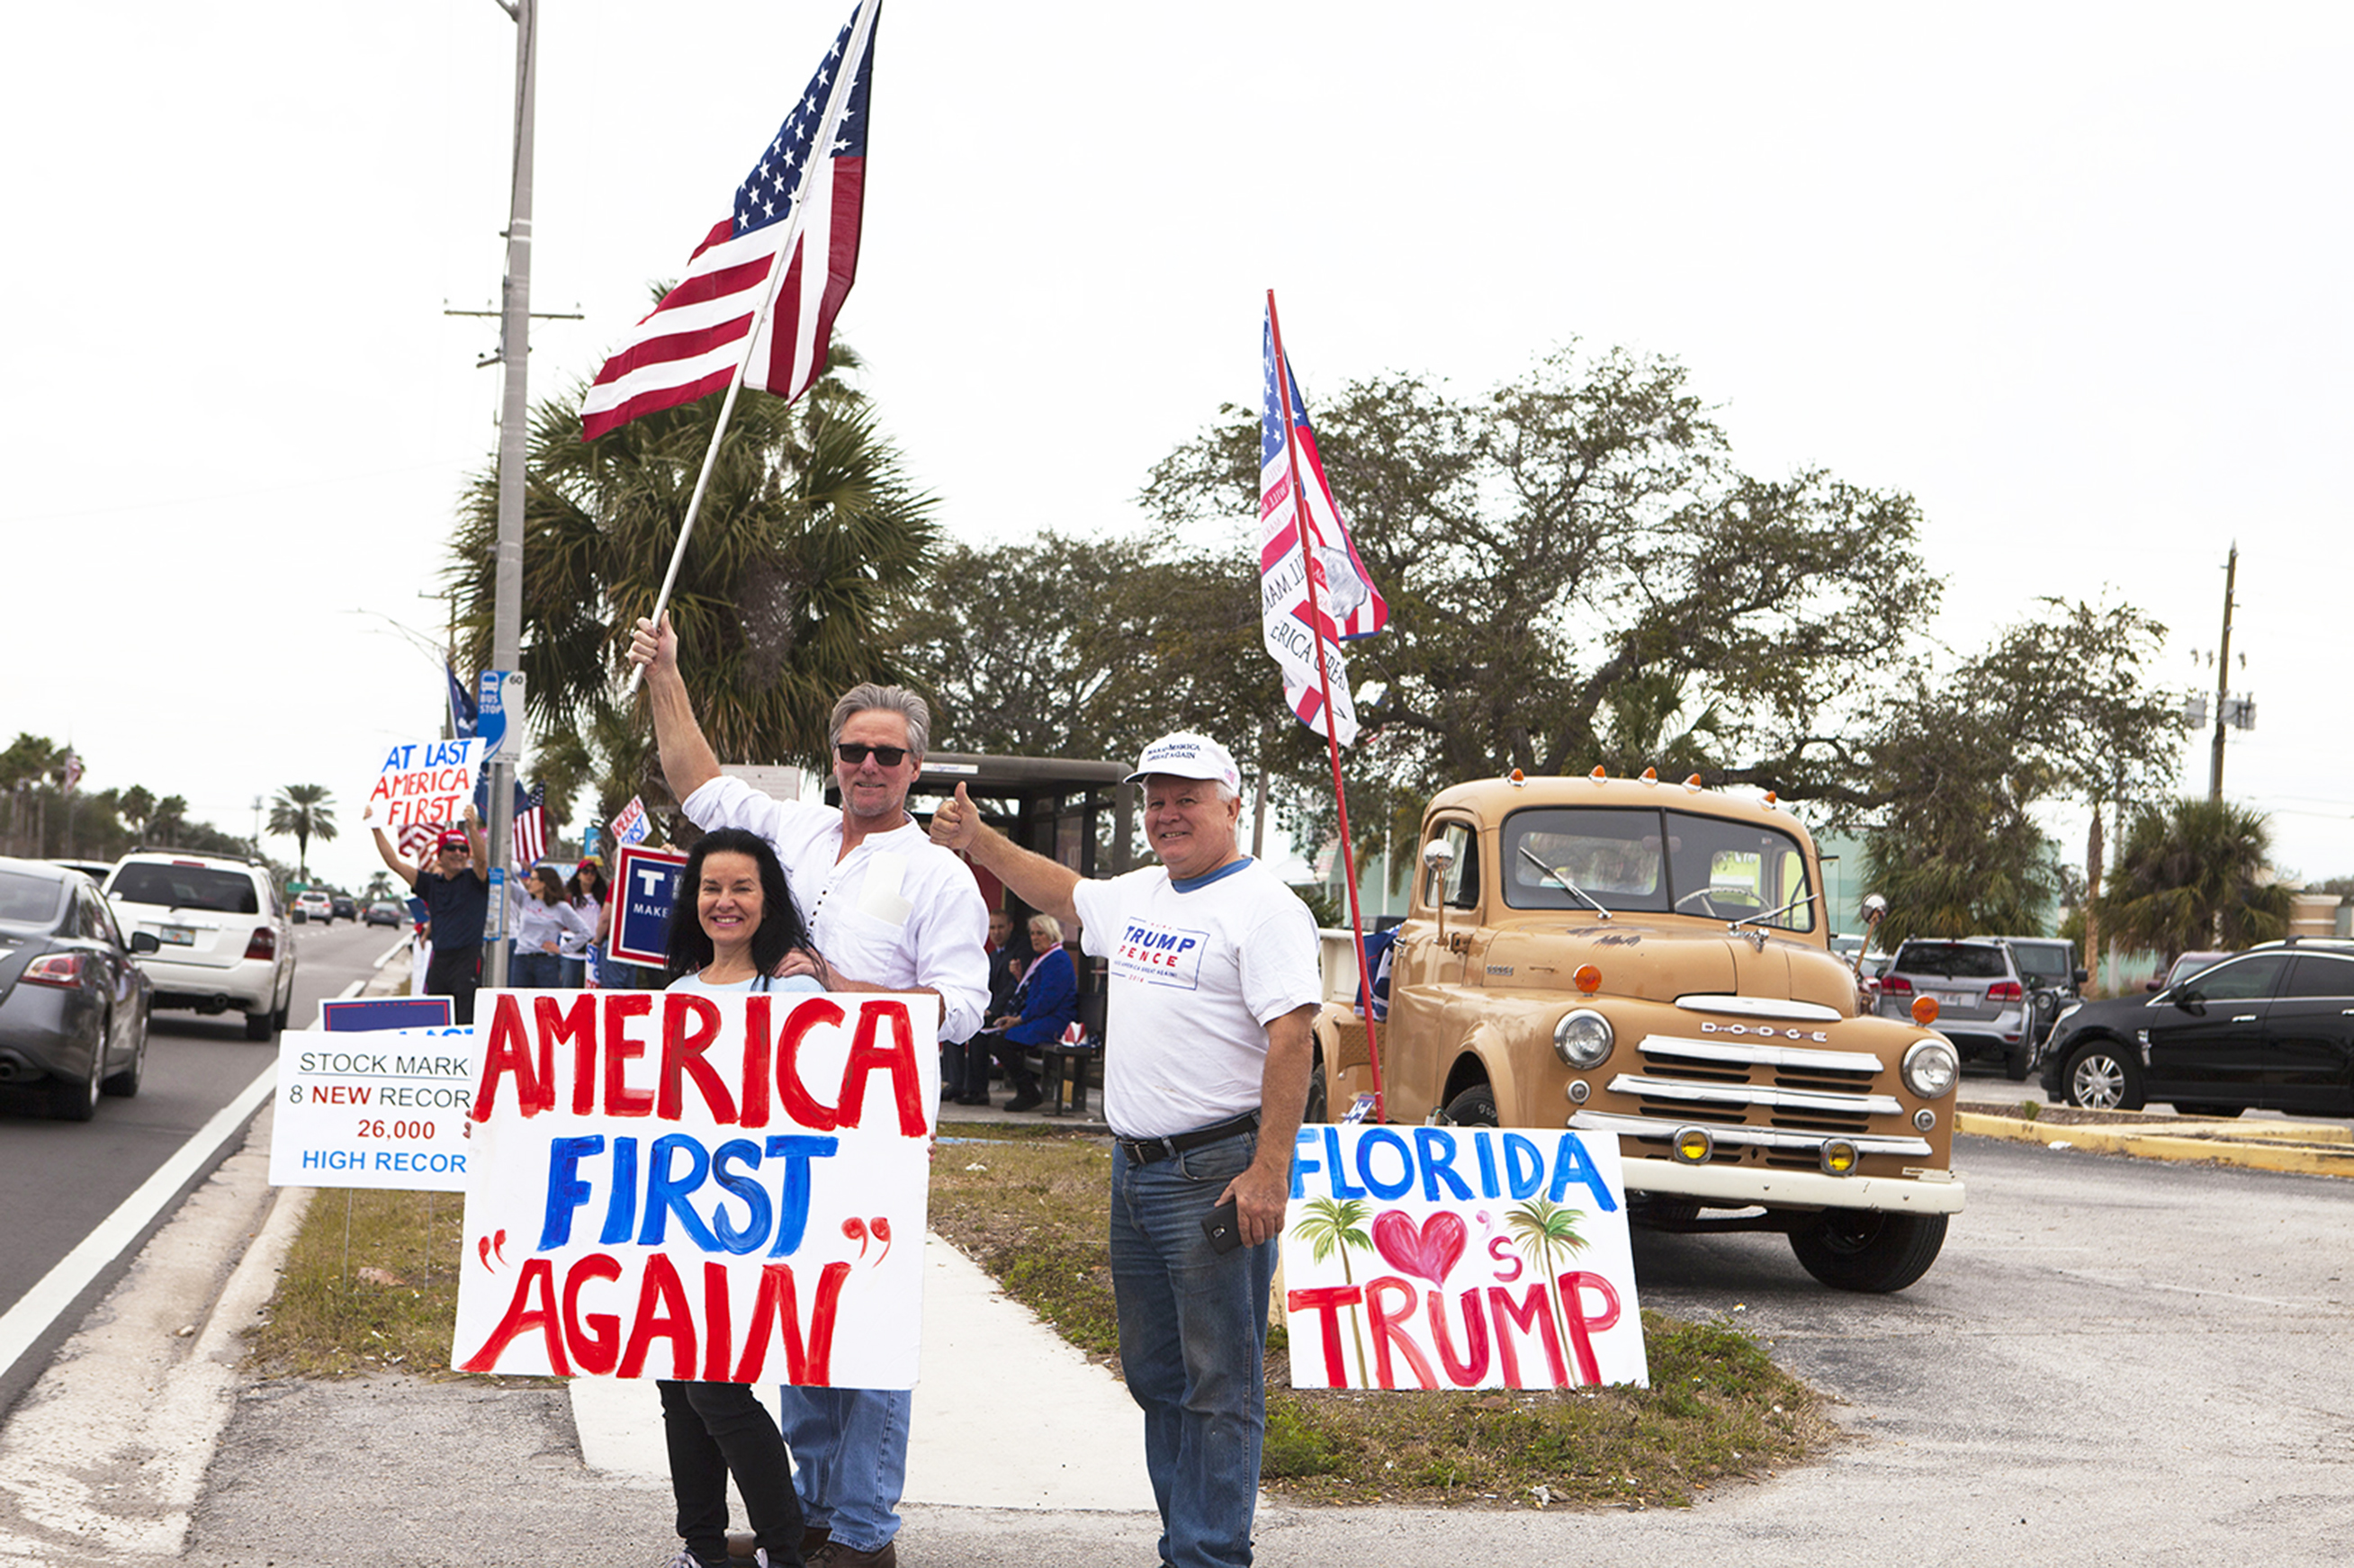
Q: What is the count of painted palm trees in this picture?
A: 2